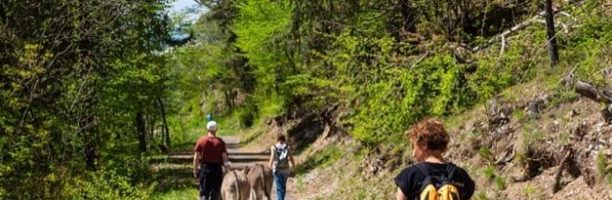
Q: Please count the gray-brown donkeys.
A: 2